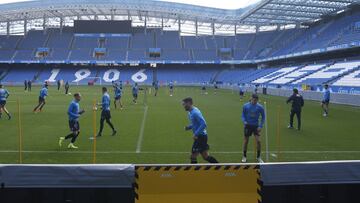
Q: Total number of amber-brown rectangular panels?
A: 1